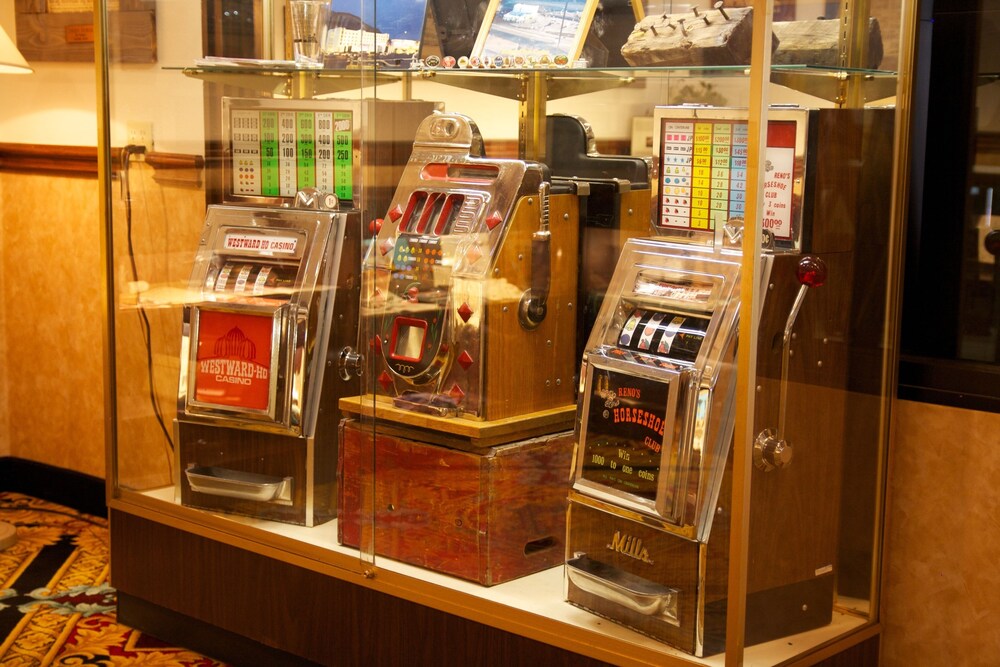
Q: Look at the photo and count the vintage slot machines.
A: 3